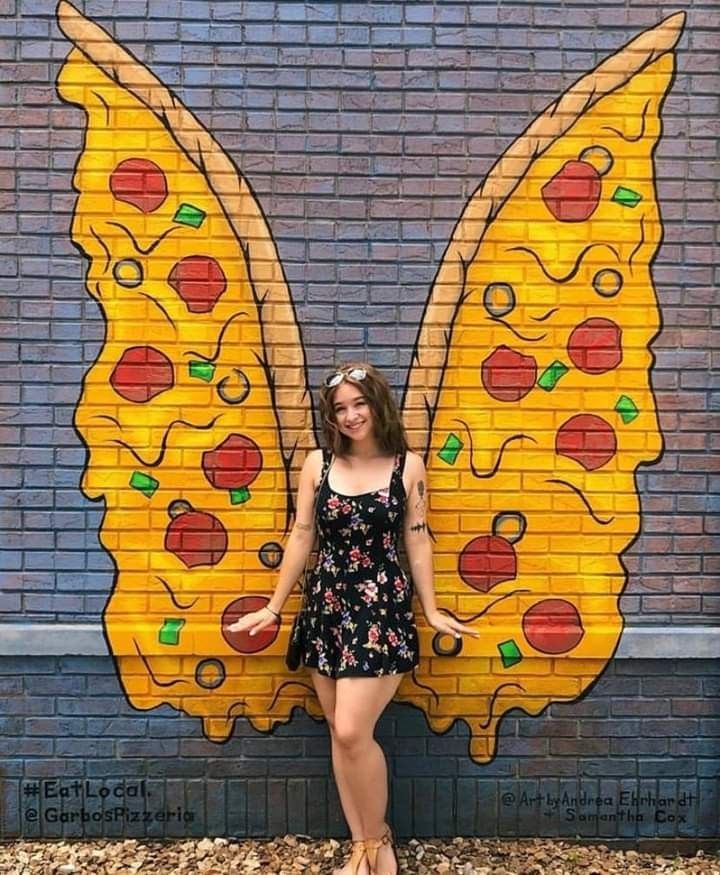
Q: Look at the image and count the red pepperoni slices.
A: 12